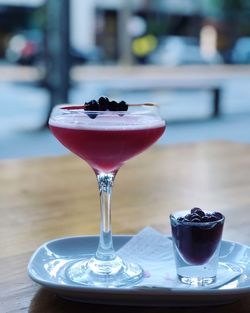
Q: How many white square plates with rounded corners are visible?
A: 1